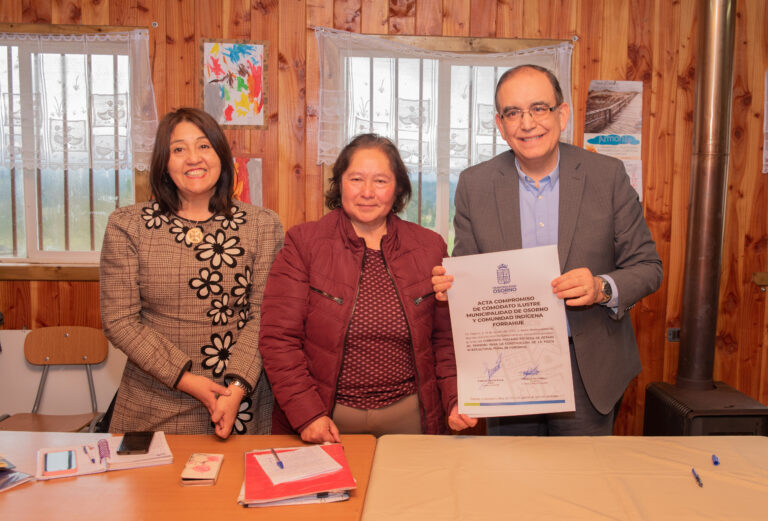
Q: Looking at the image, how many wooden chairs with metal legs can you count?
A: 1